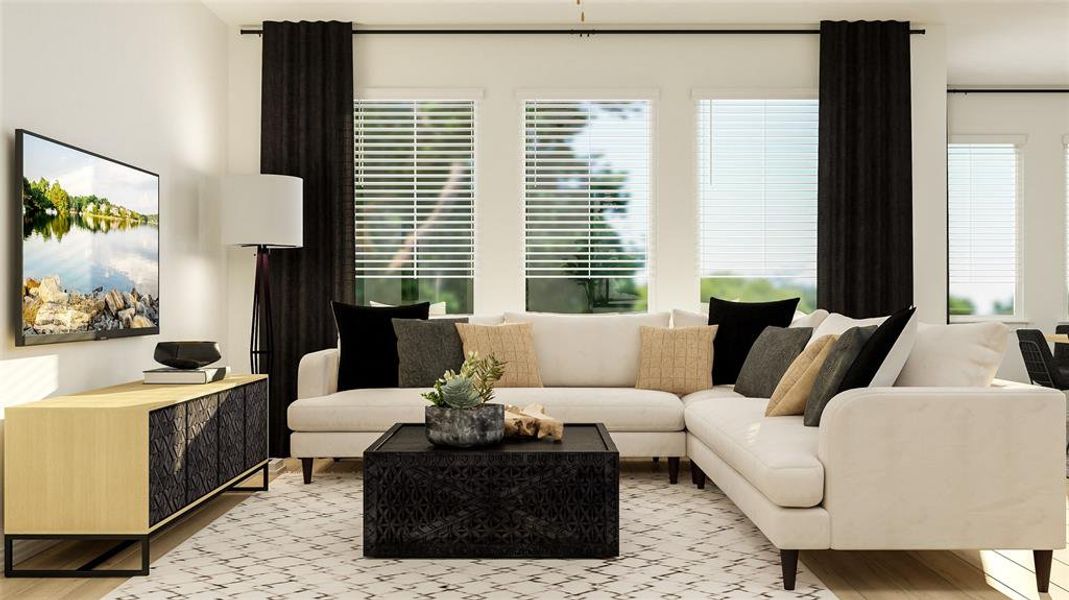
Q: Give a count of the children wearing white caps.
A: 0